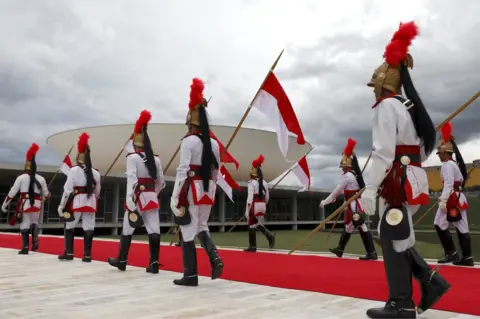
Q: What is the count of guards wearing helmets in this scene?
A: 8